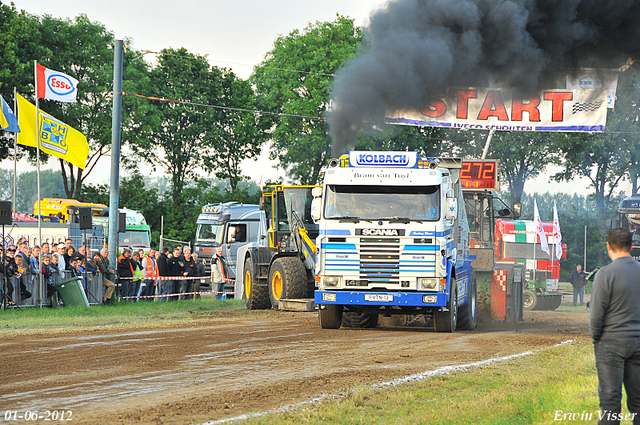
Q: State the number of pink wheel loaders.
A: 0